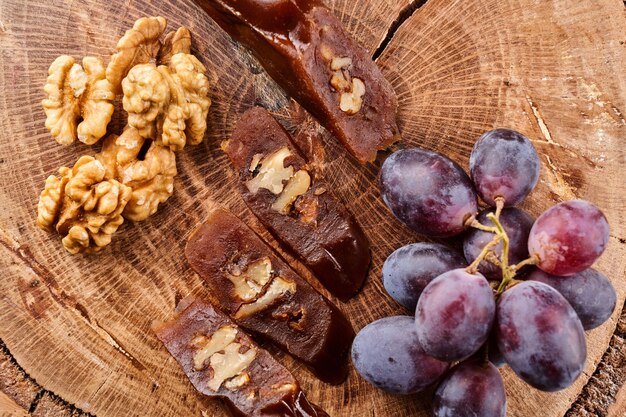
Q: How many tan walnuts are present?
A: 5